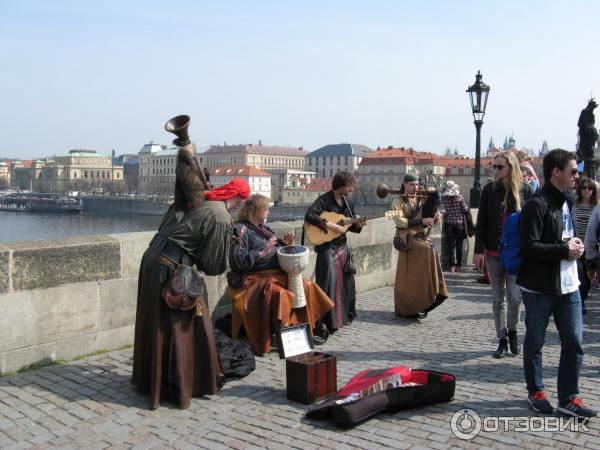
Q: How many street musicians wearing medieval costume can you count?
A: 4